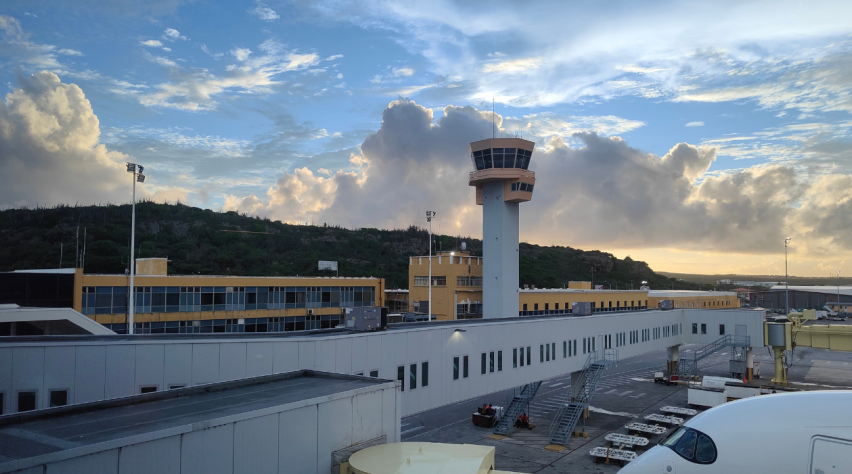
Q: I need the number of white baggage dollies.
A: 5